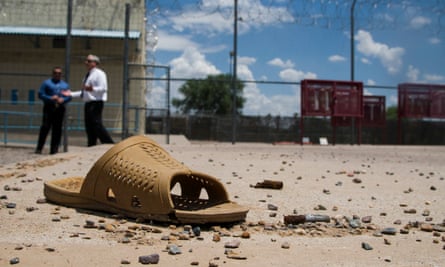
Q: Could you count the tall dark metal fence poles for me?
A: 4